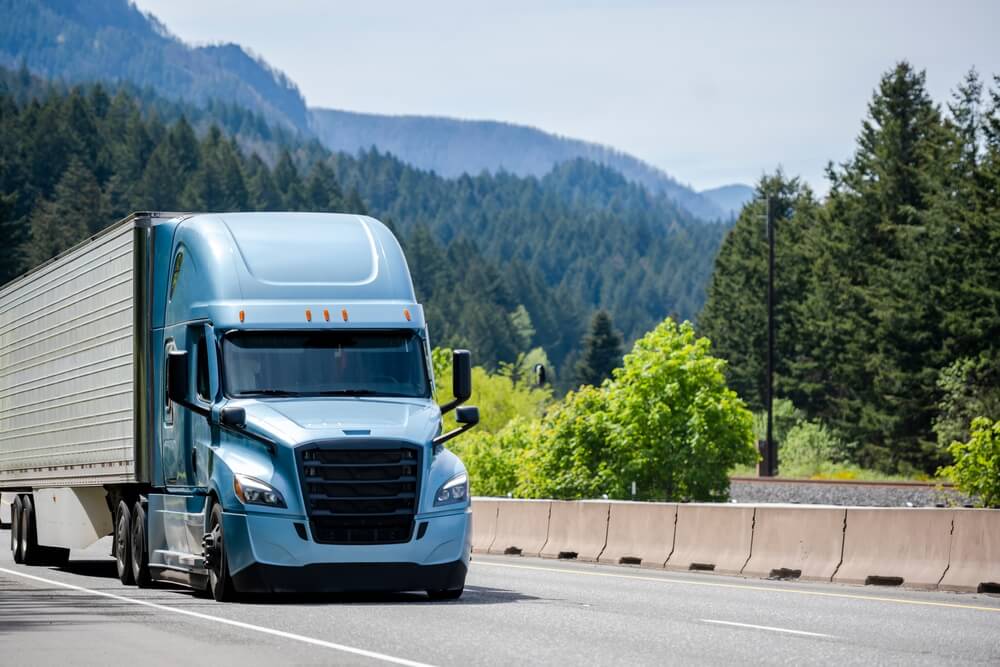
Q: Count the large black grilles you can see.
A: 1